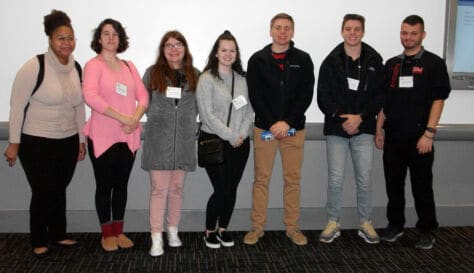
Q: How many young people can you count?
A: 7